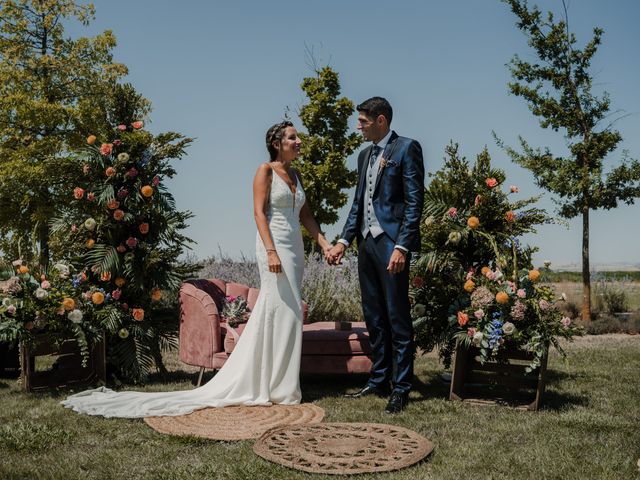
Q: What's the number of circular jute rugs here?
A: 2